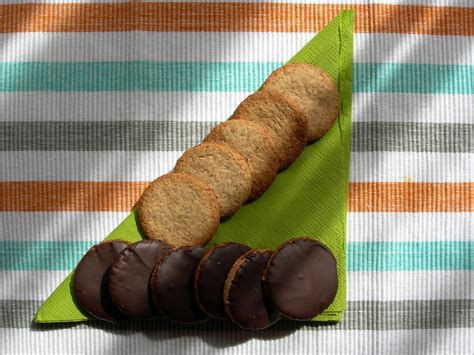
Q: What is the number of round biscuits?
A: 11